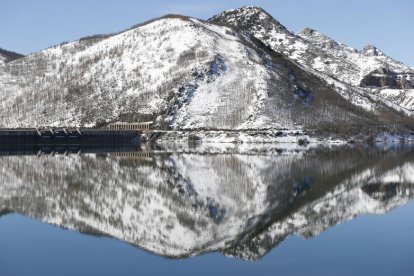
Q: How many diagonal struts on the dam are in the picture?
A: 4